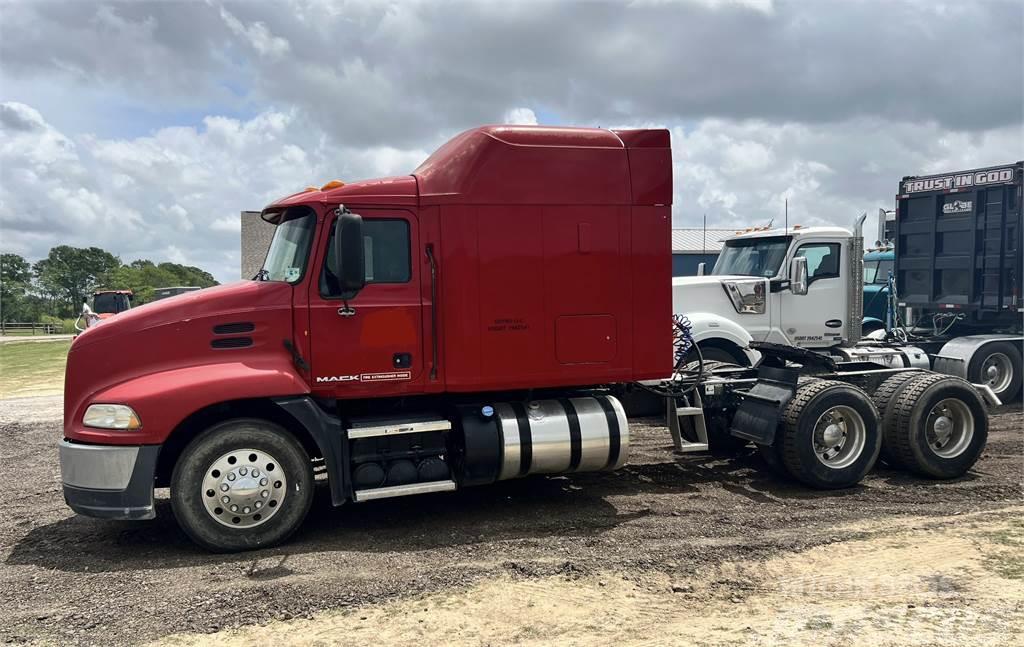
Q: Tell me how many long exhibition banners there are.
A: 0